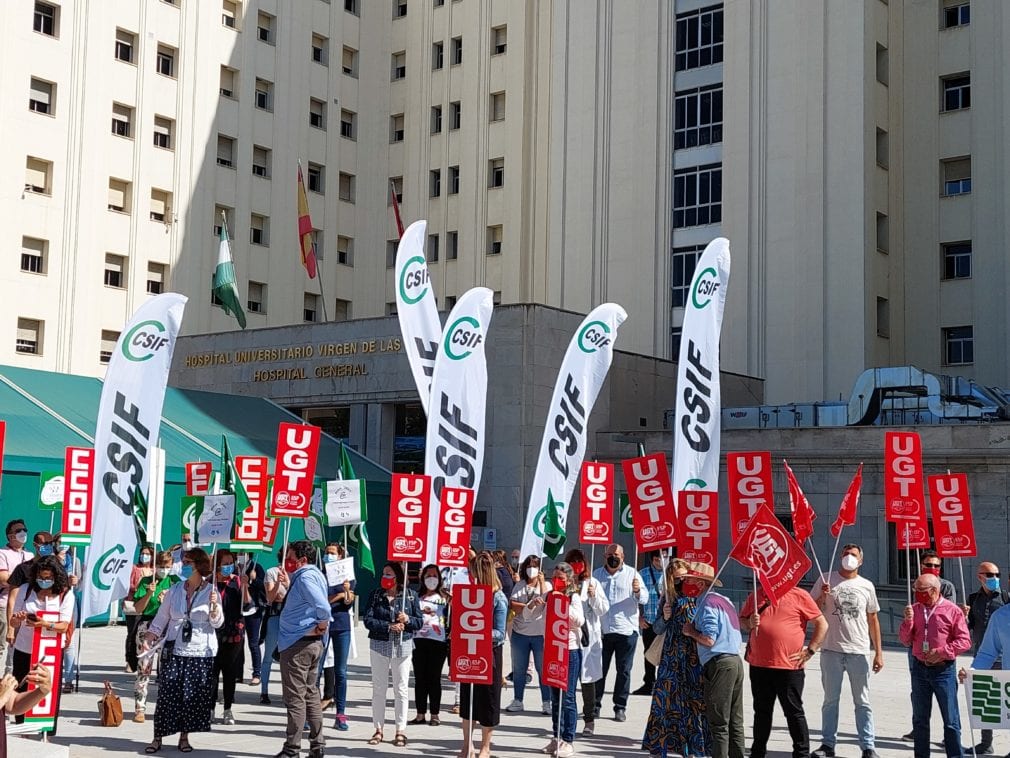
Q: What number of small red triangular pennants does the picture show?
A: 2